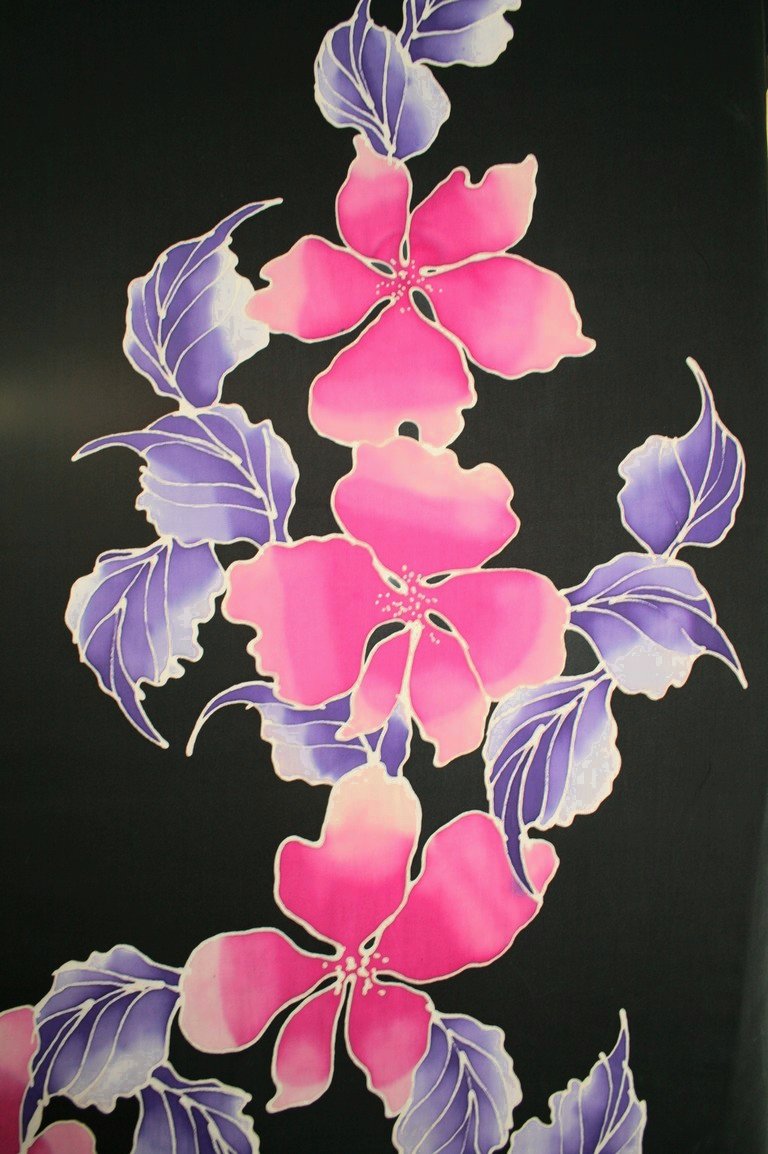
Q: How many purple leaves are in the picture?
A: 13